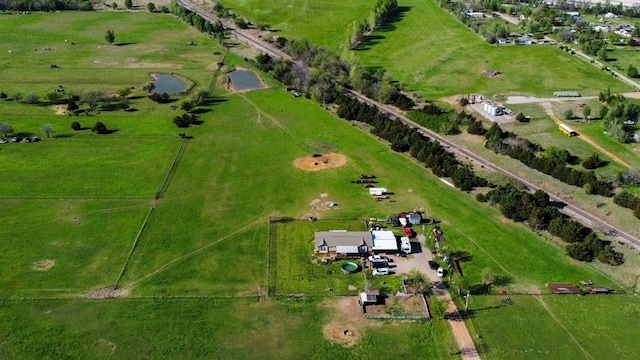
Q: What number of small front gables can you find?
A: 2